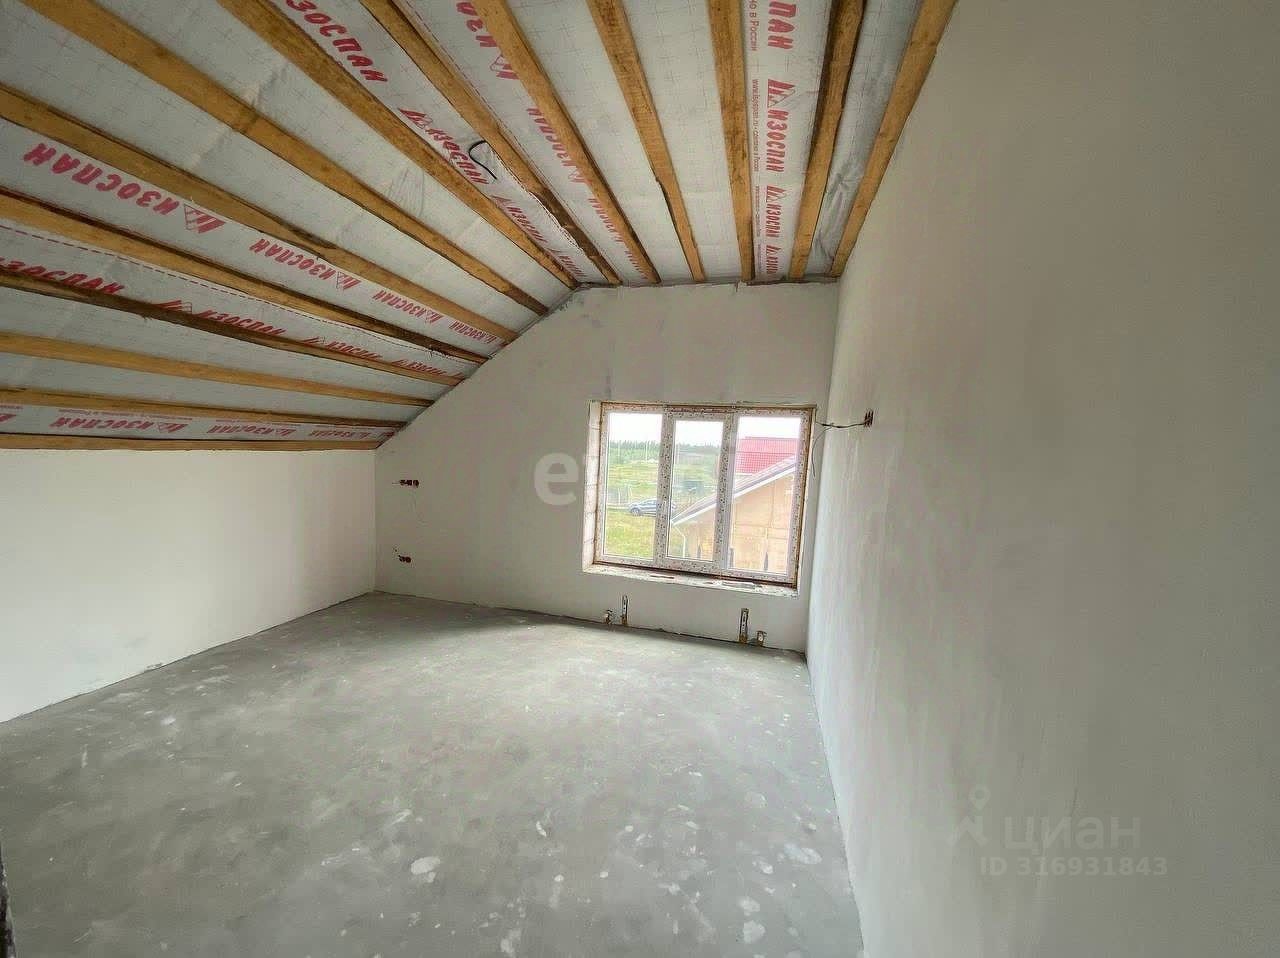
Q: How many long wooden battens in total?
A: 14